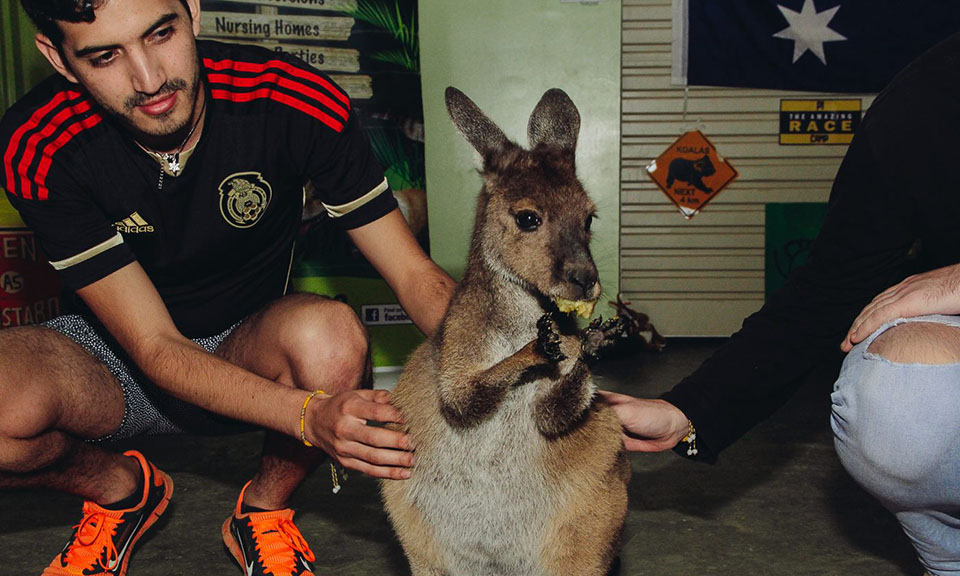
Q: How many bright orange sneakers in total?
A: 2